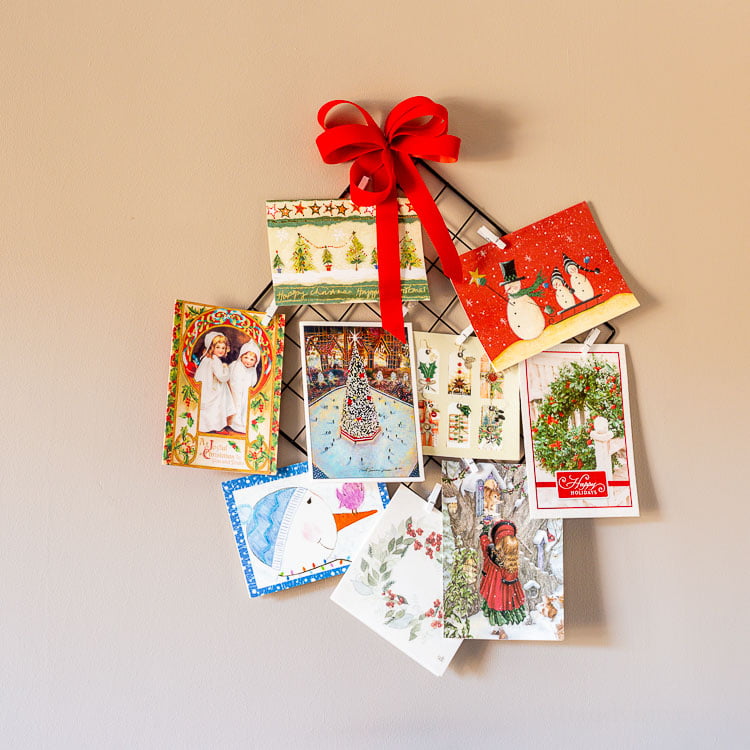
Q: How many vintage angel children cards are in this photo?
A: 1